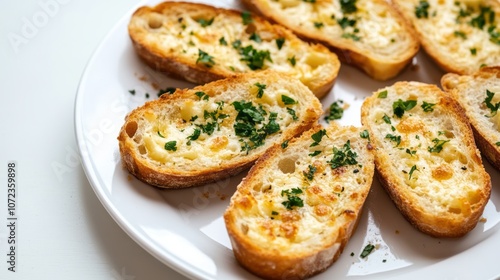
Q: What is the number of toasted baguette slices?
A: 7